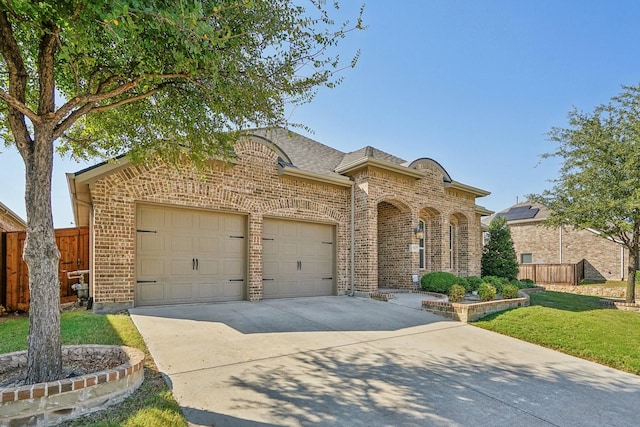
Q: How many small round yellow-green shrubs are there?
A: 3